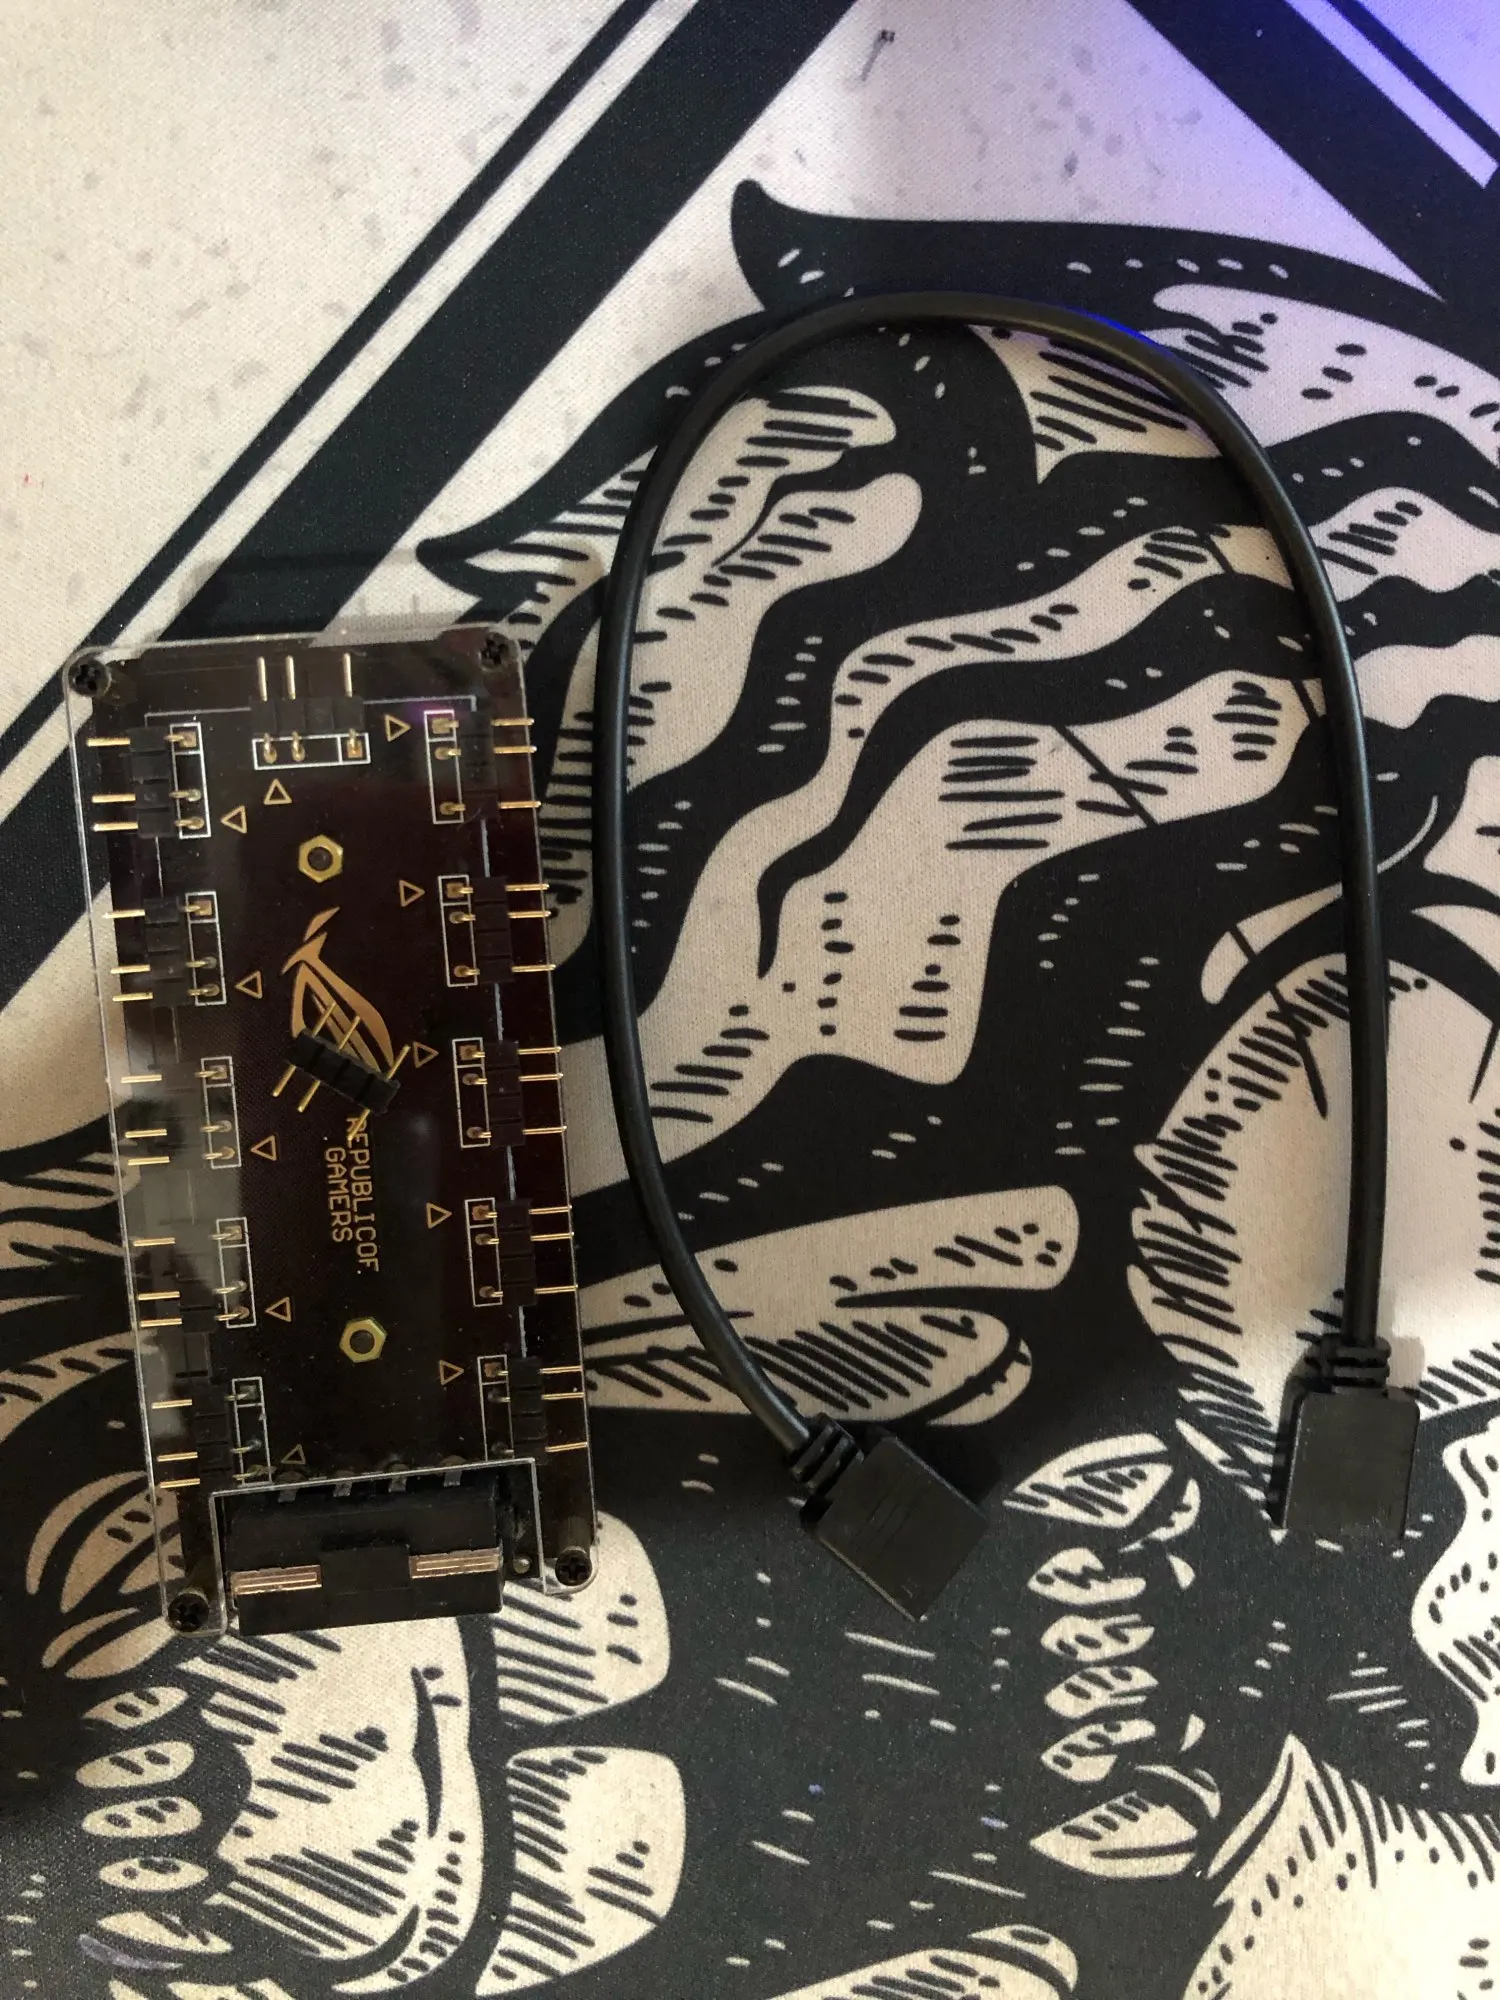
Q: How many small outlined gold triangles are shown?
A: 11